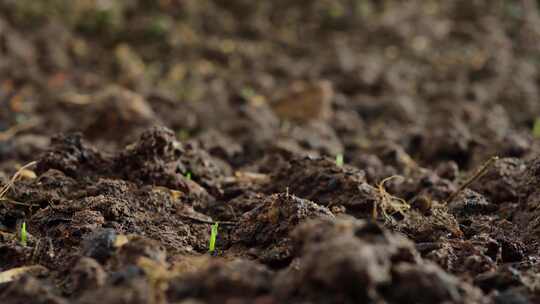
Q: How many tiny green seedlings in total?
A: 4